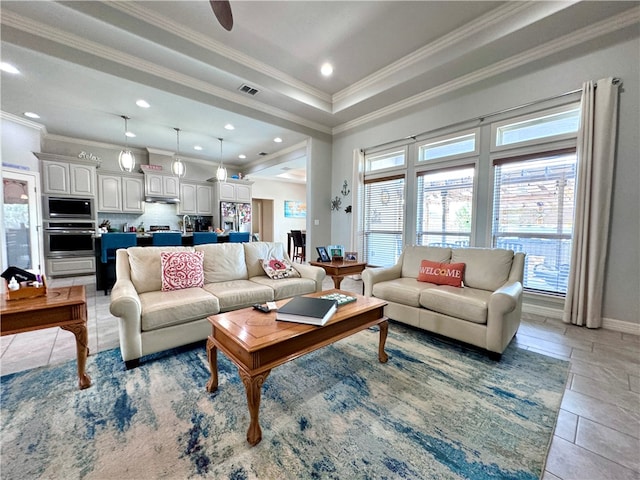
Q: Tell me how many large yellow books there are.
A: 0